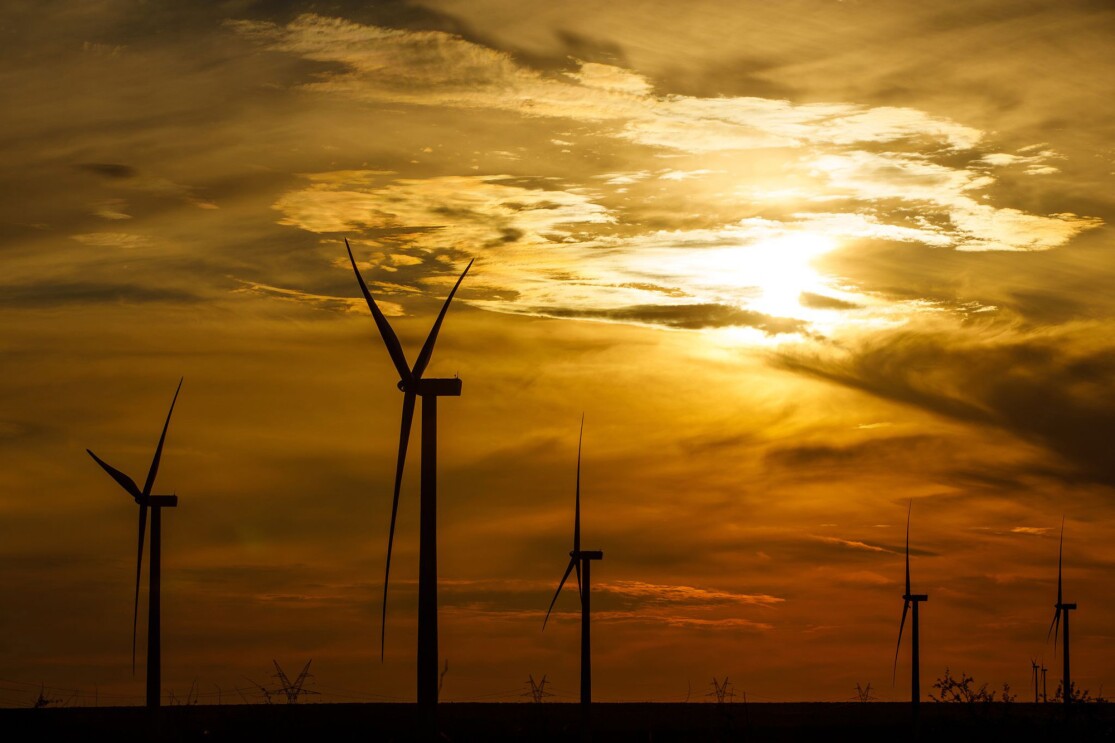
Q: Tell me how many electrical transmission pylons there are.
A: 4